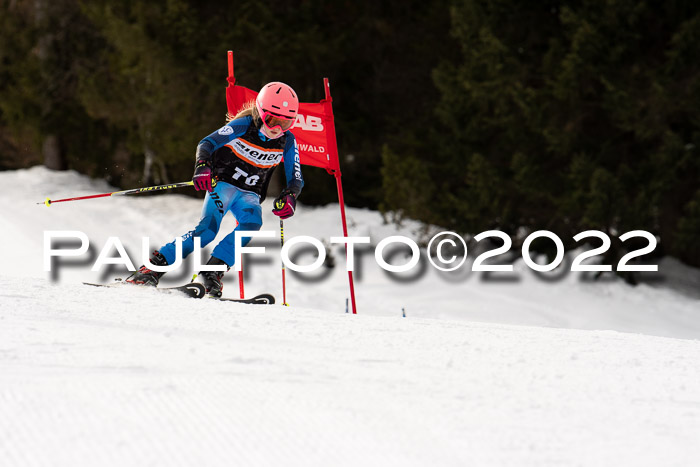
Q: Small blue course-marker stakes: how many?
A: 2